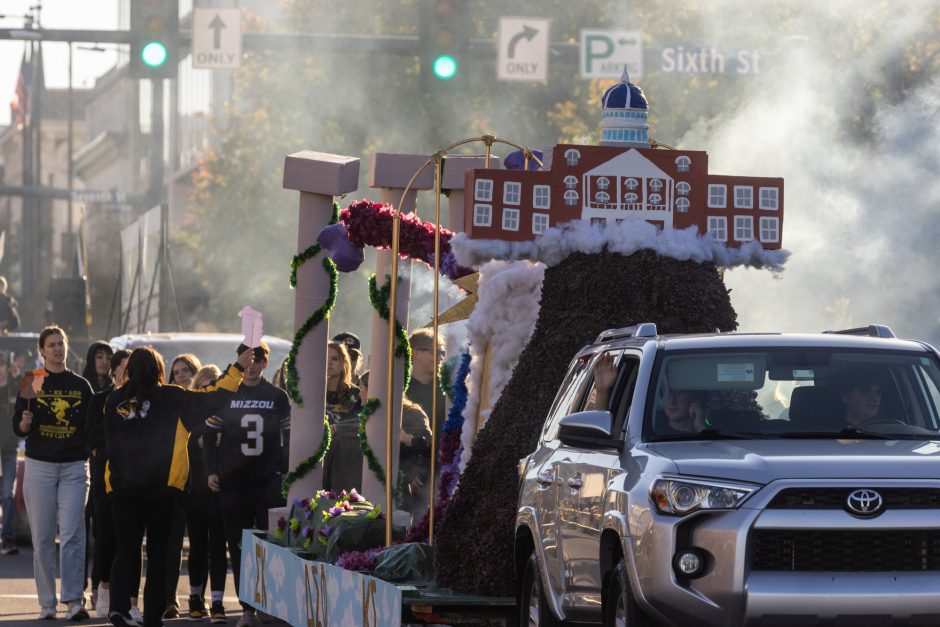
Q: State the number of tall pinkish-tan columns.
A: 3